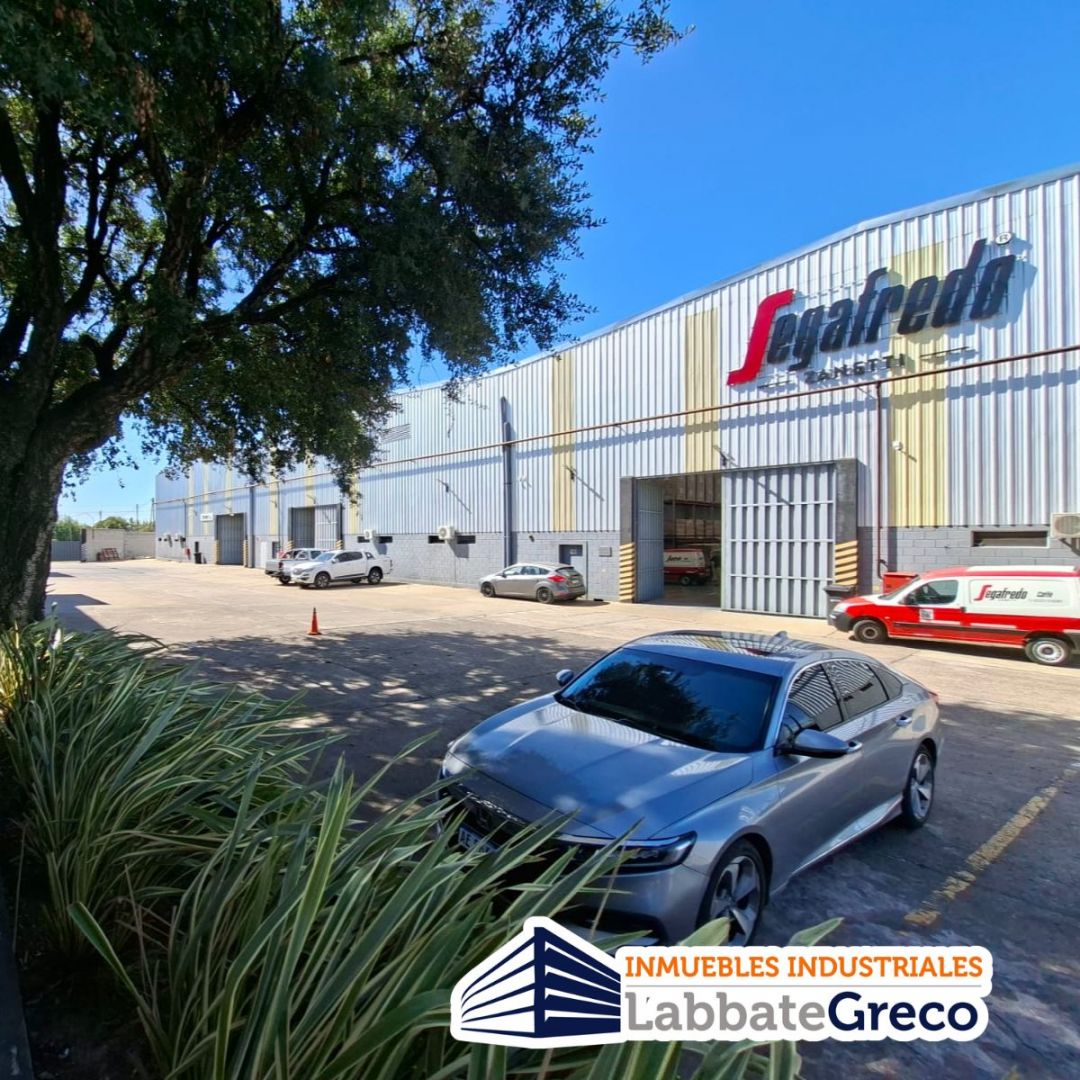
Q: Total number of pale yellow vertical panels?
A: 9